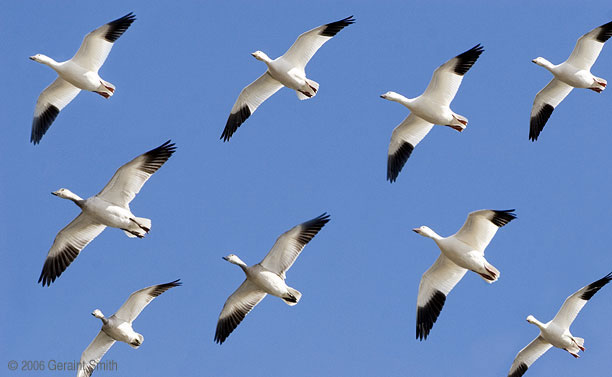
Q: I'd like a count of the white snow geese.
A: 9